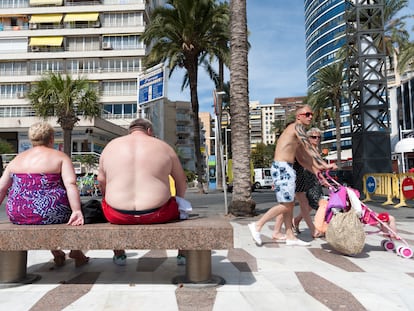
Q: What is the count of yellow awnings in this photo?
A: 4